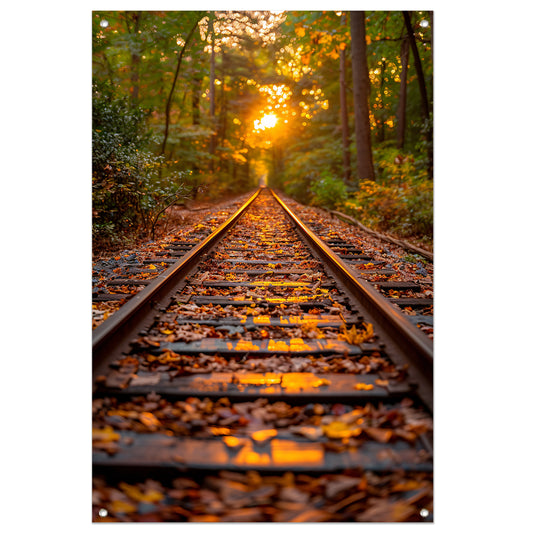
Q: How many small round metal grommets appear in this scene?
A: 4